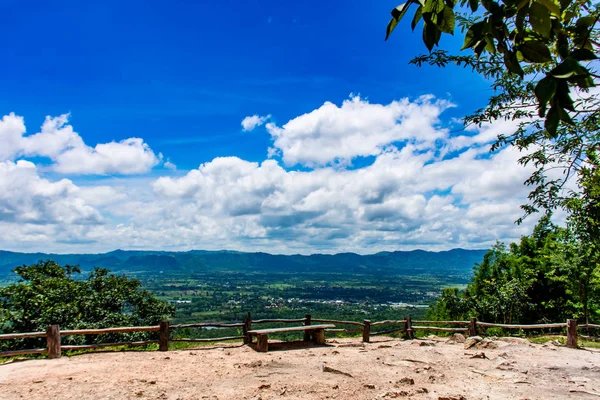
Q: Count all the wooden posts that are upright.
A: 8